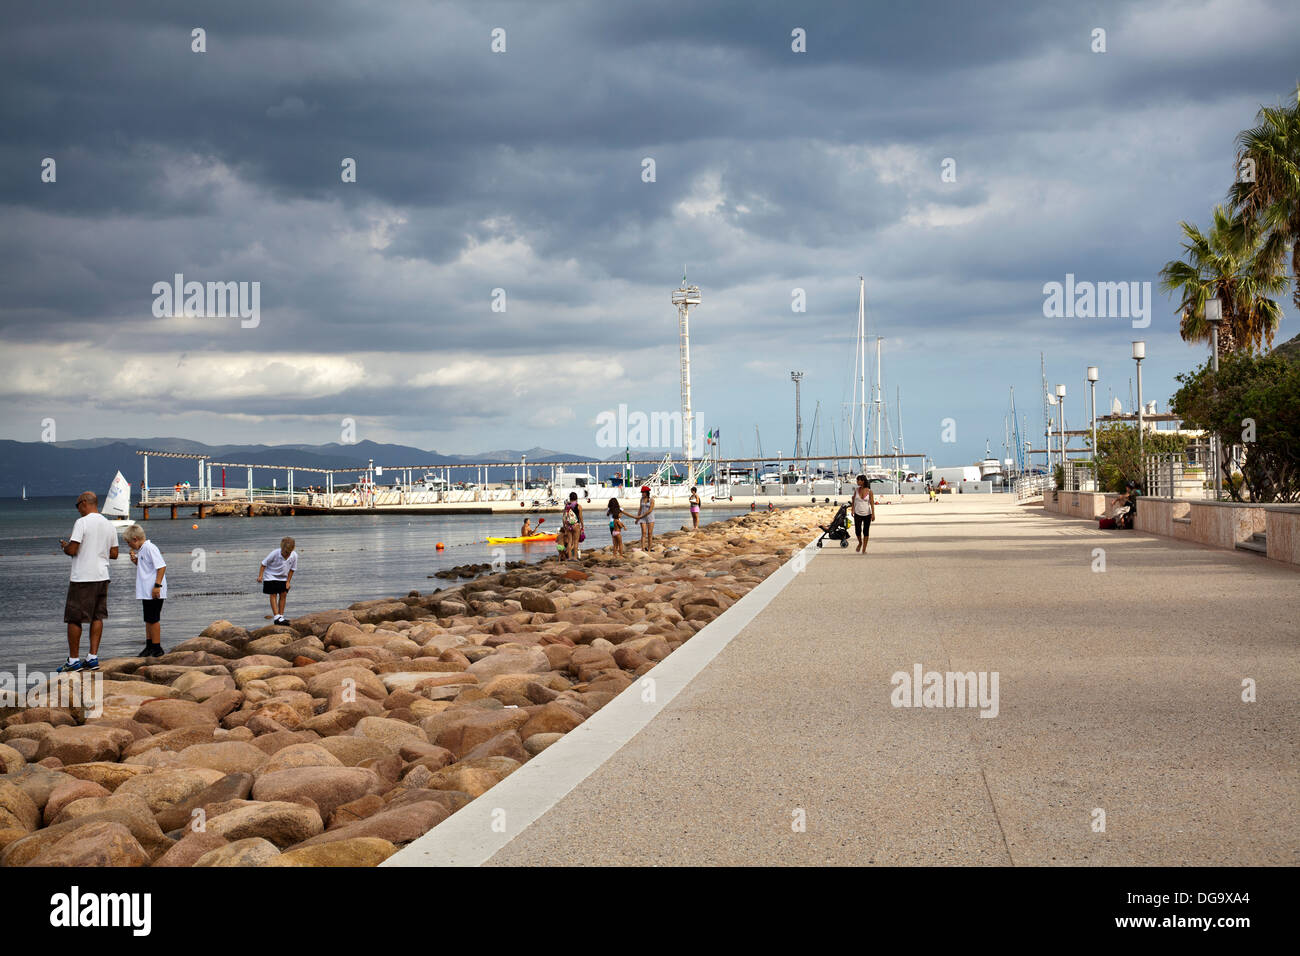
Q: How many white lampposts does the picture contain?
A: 4